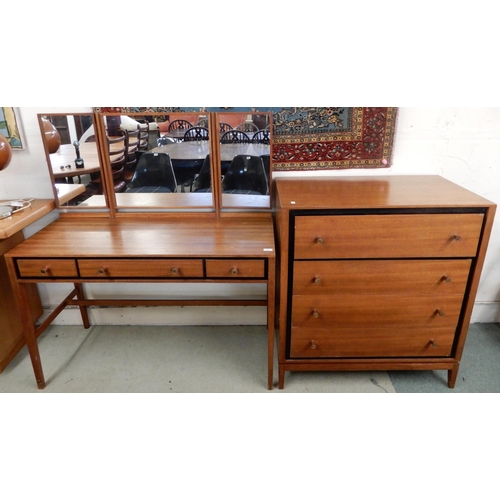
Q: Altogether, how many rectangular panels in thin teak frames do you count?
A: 3